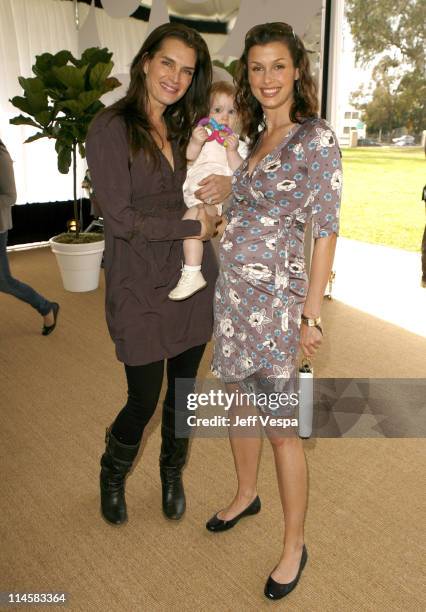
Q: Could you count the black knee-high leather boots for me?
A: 2